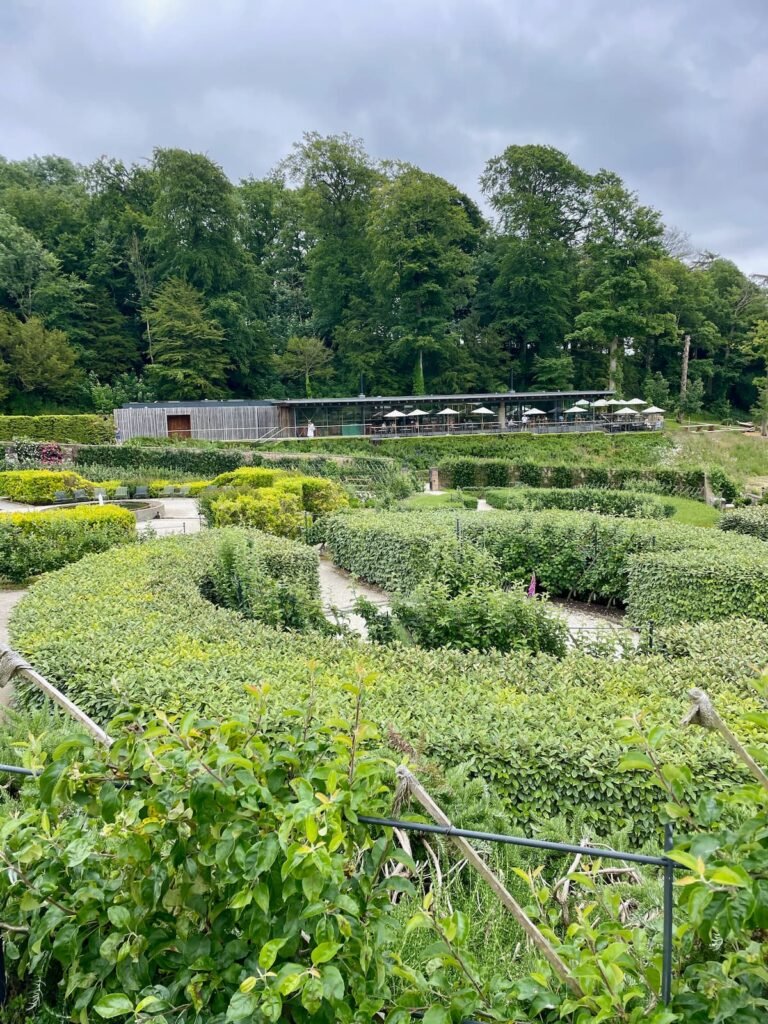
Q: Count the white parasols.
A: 13